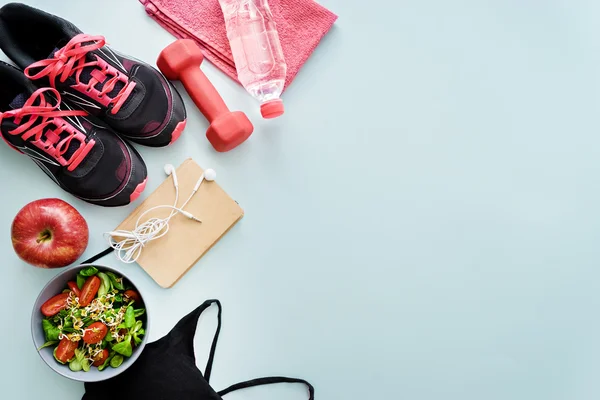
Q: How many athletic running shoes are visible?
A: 2